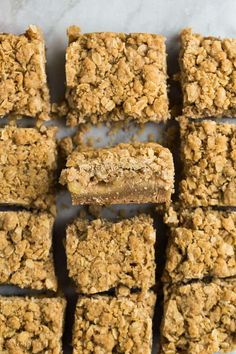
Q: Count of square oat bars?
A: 12